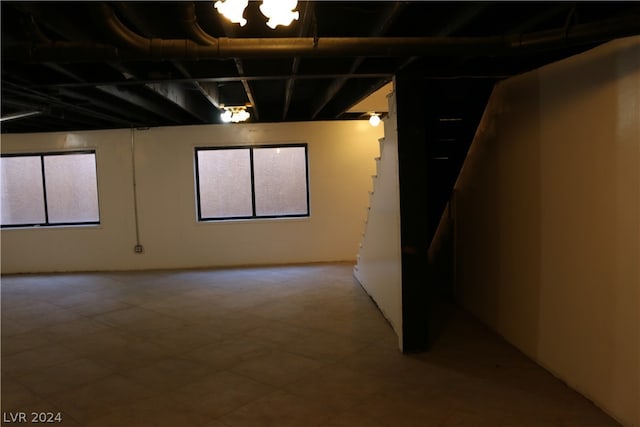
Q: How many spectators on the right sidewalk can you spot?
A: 0